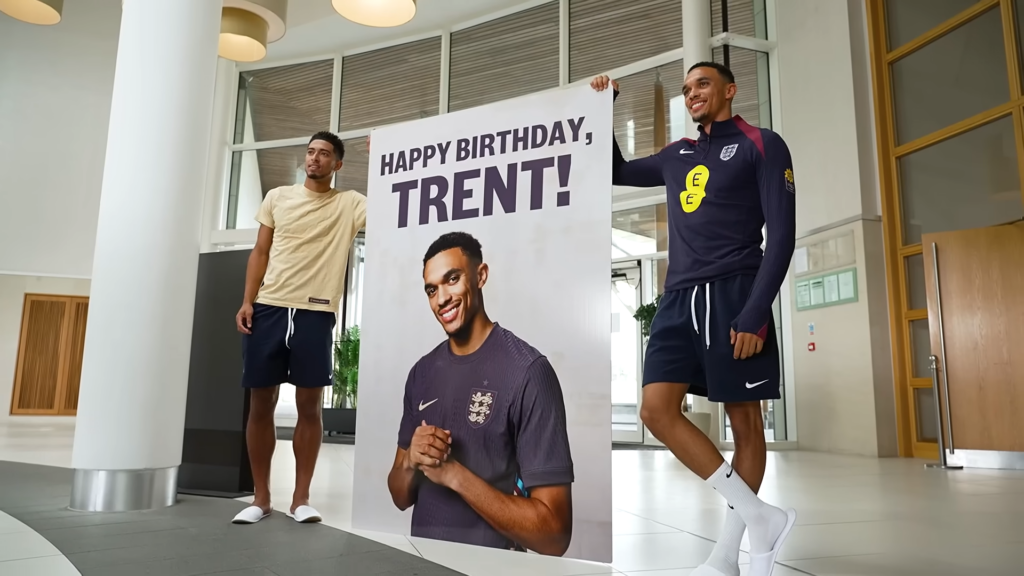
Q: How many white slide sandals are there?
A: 4